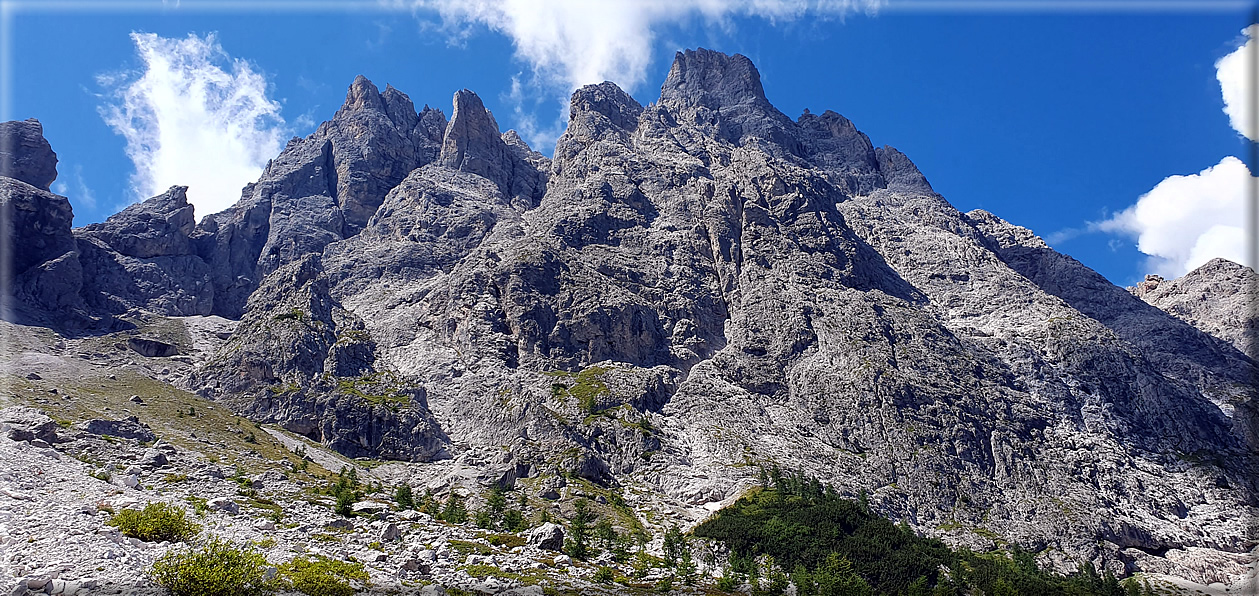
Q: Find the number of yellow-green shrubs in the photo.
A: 3